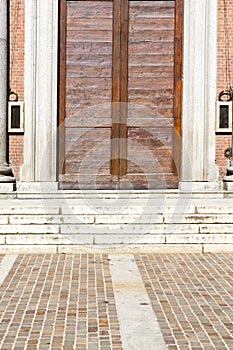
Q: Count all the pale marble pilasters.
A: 2